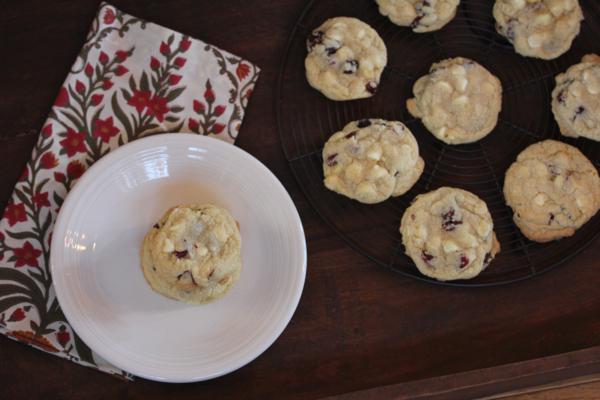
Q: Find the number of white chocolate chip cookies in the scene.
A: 9